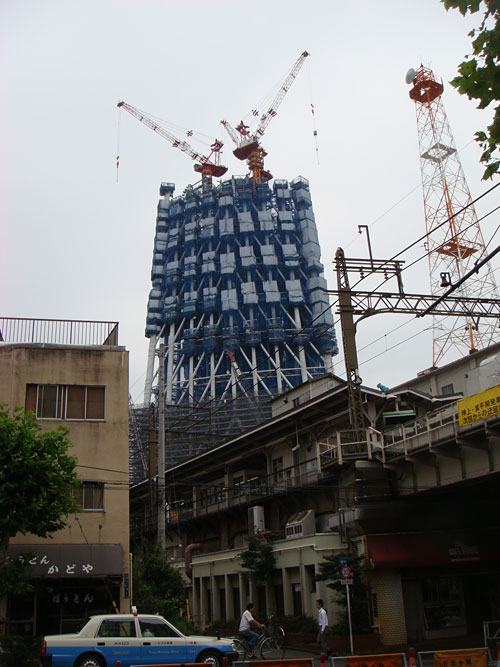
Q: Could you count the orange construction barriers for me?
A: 4